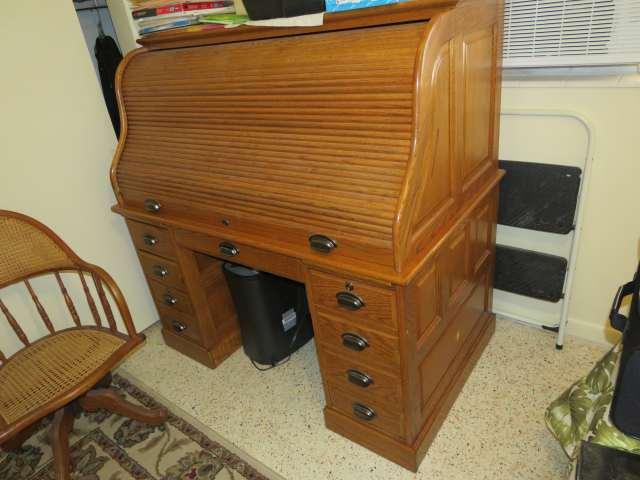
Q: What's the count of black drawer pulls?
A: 11